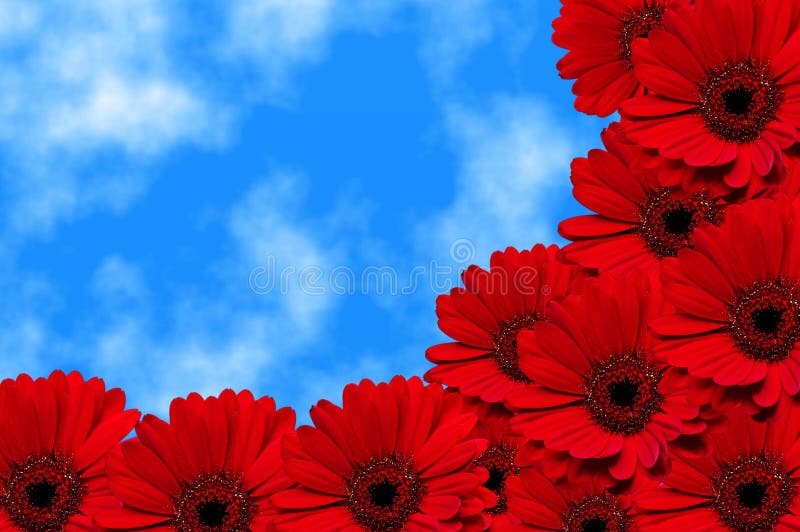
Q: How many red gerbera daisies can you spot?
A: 12